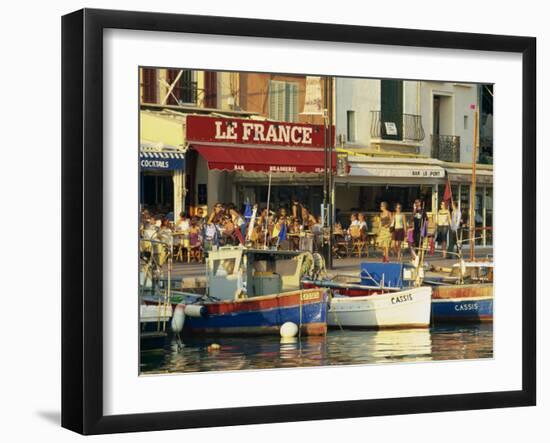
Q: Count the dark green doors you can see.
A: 1